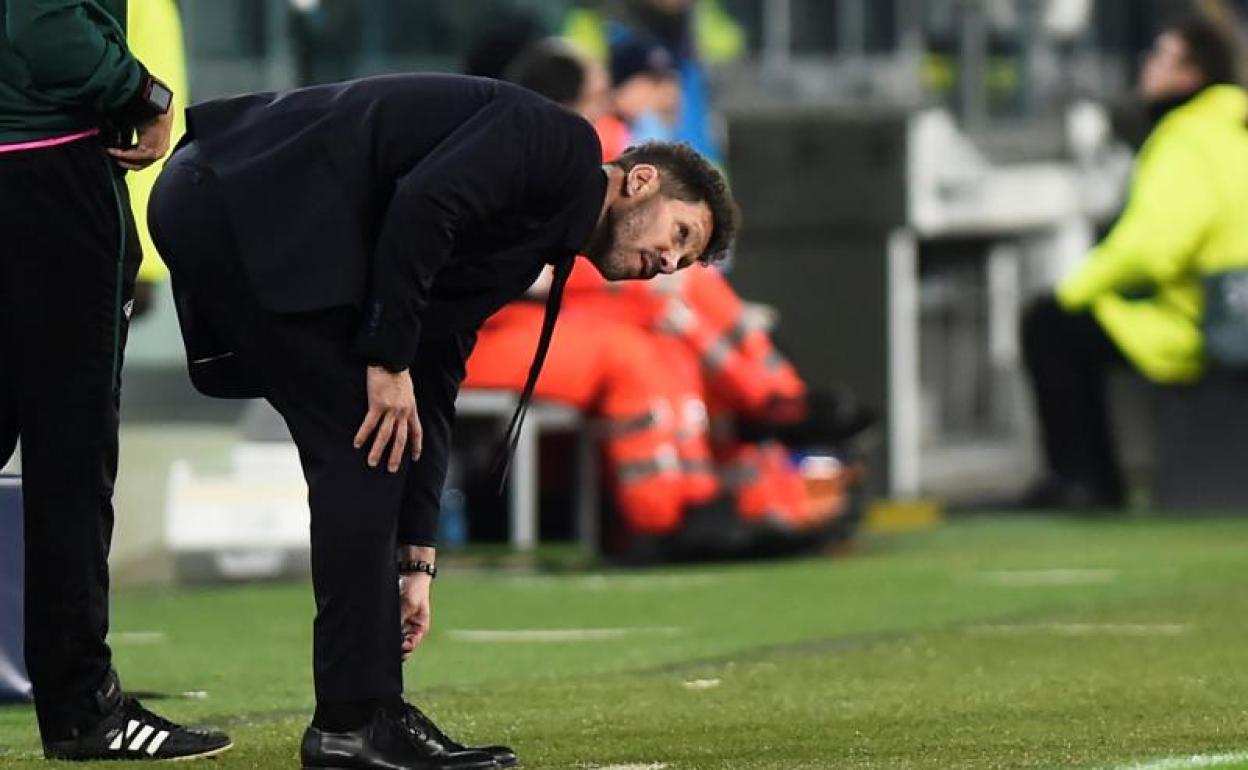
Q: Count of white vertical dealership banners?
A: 0